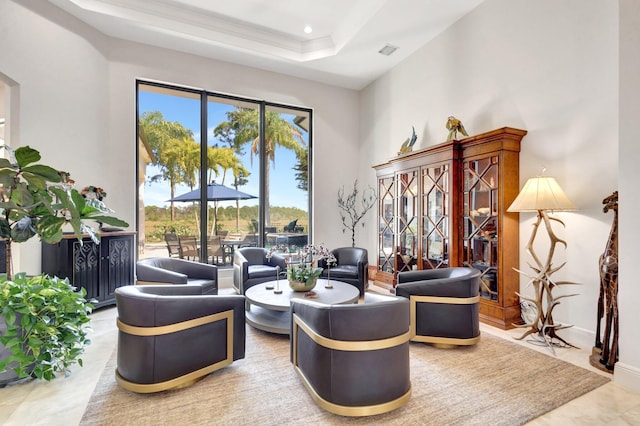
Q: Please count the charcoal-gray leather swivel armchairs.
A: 6